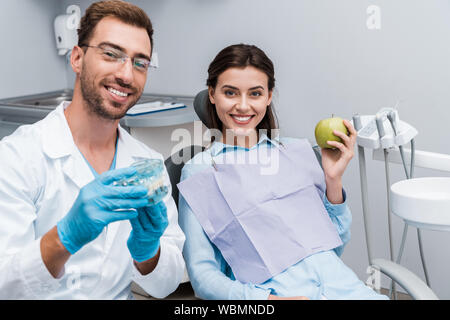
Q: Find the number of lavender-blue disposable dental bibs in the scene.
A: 1